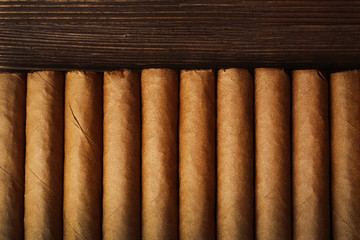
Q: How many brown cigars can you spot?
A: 10